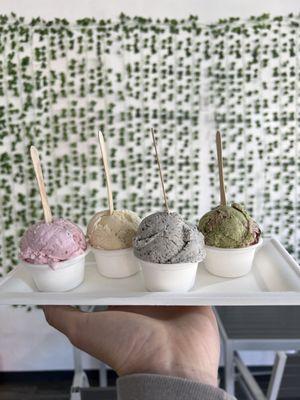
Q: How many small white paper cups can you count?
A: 4